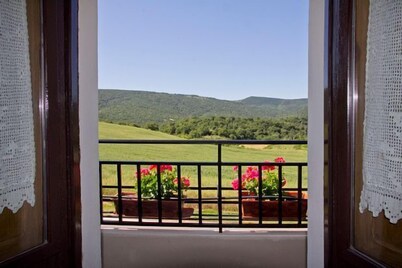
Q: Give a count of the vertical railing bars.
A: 11